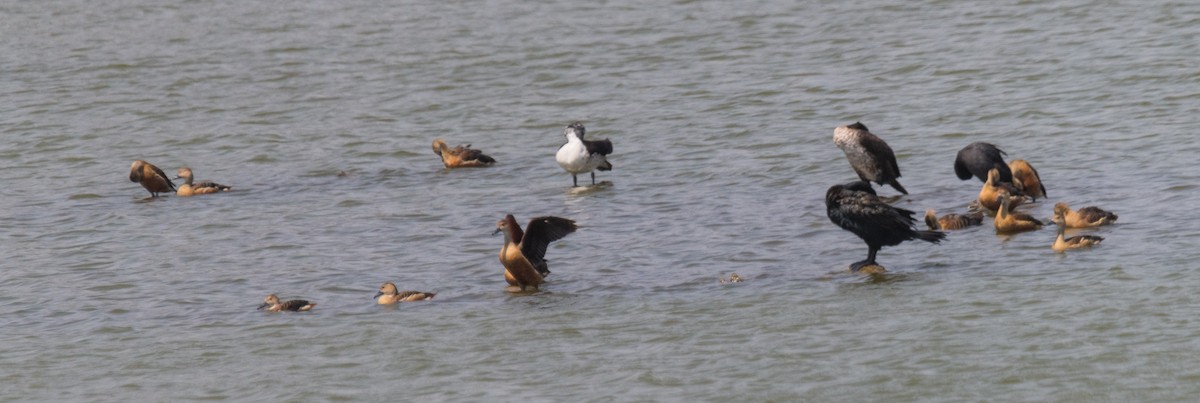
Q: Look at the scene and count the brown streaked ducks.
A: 12